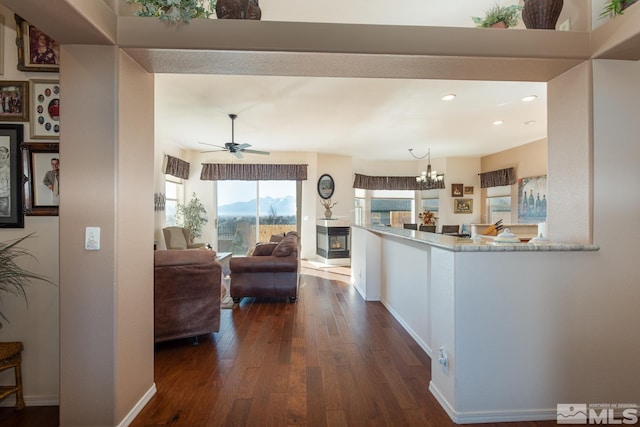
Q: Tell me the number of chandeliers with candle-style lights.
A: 1